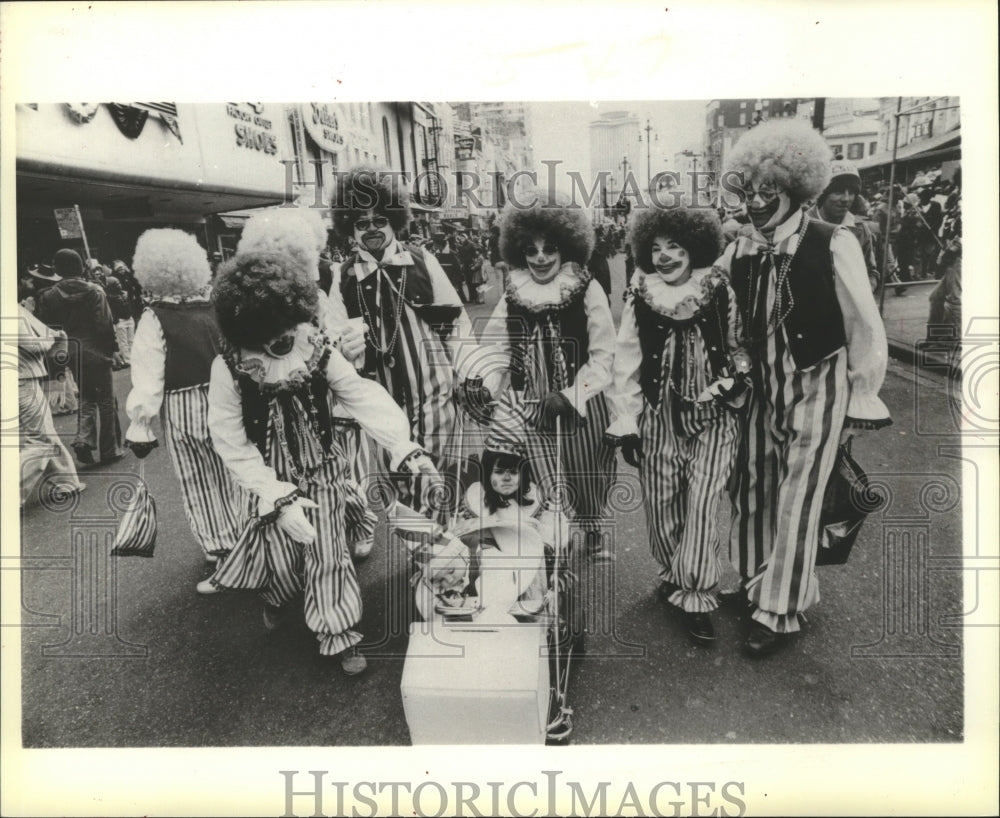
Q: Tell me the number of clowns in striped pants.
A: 7